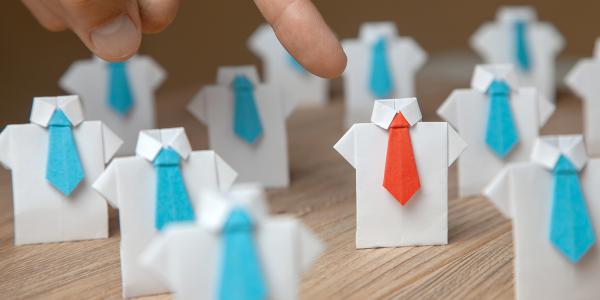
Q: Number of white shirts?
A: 12